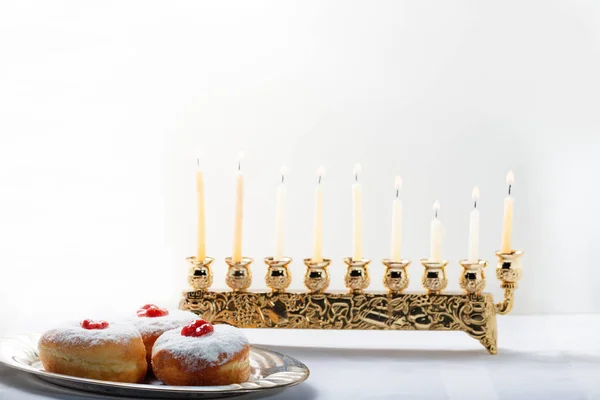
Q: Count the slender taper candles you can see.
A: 9